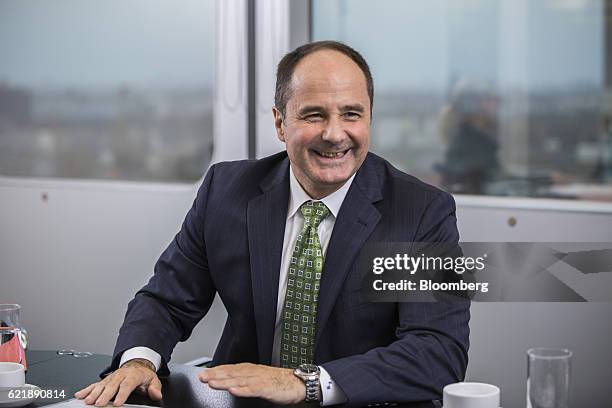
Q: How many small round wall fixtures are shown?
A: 2